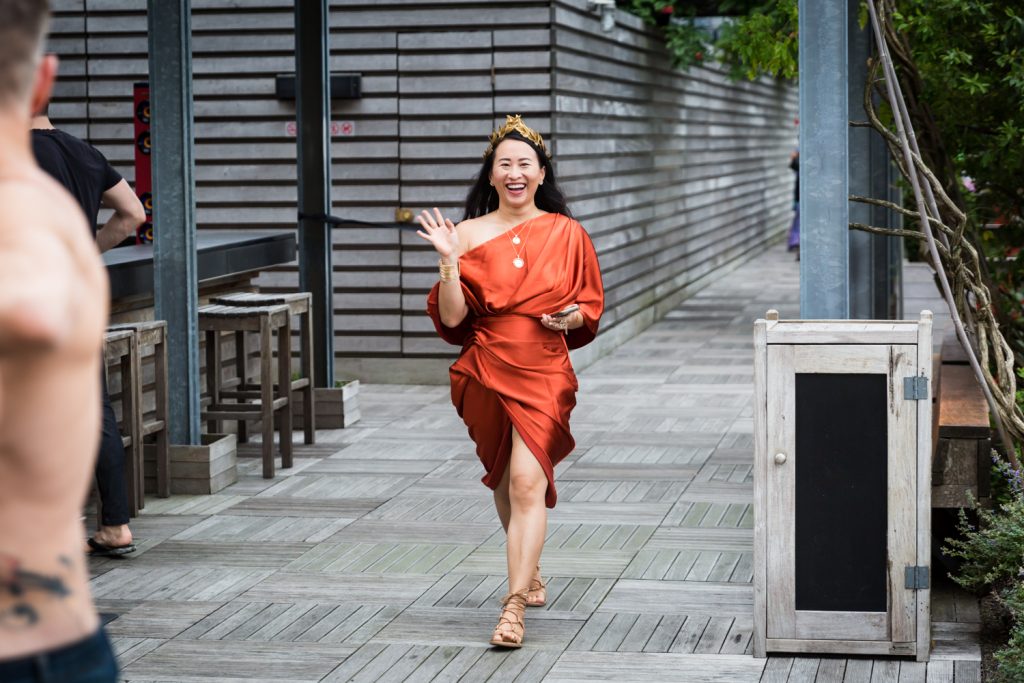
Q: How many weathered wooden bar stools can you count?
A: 4